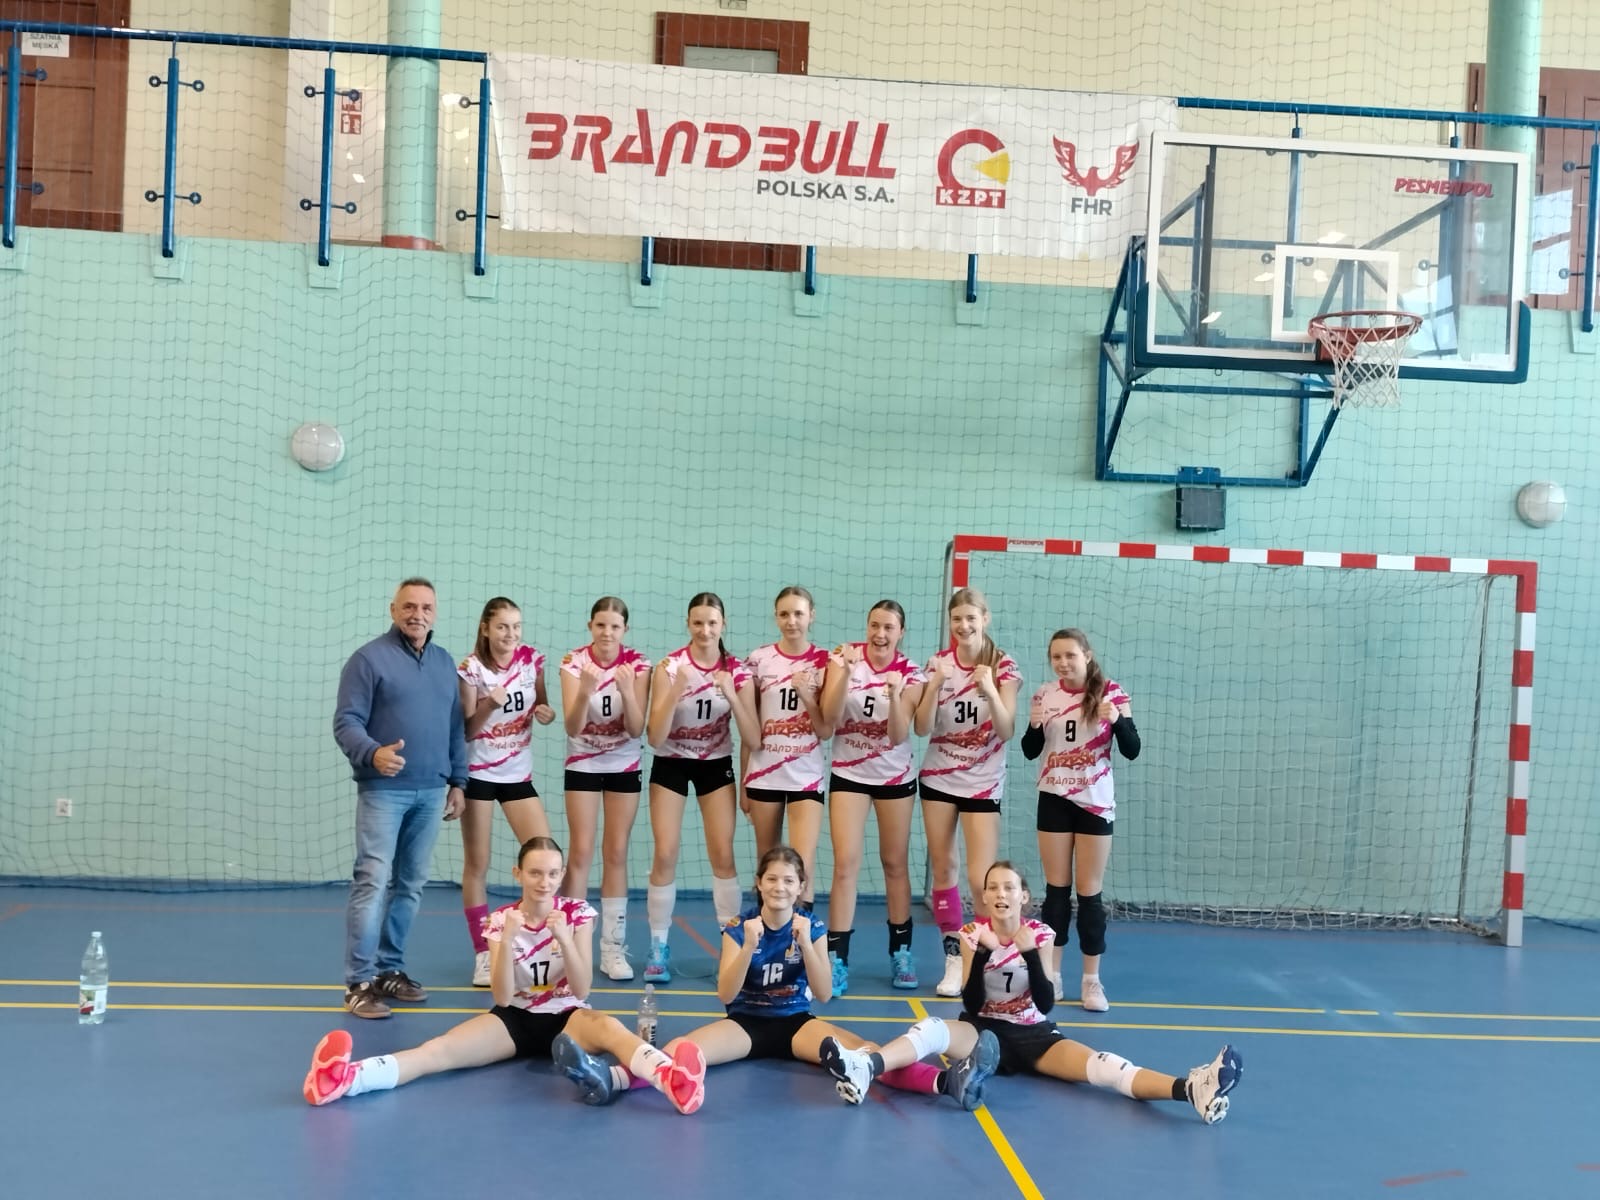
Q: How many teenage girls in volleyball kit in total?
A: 10